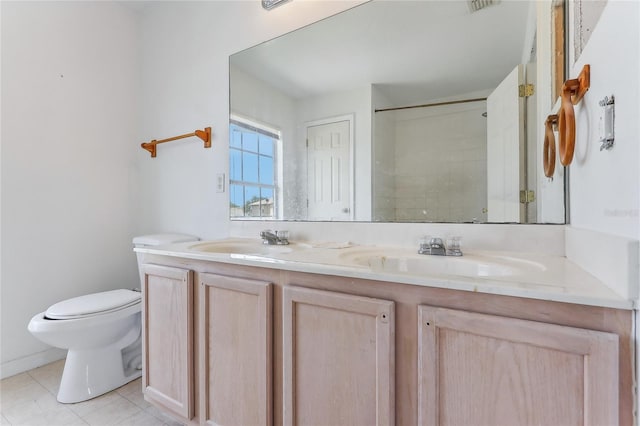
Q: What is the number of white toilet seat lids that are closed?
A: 1